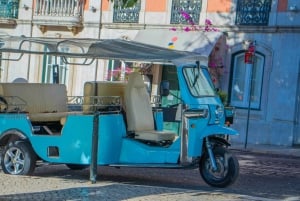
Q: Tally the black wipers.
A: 1